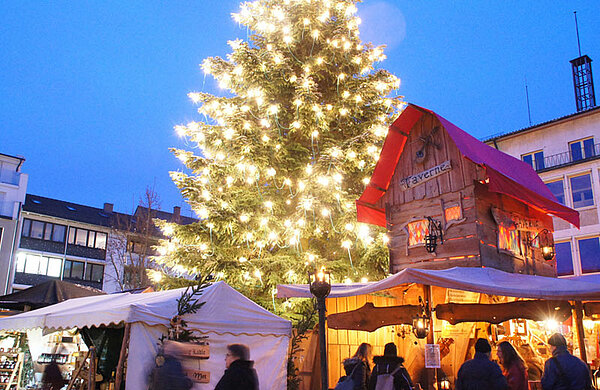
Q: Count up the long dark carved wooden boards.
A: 2